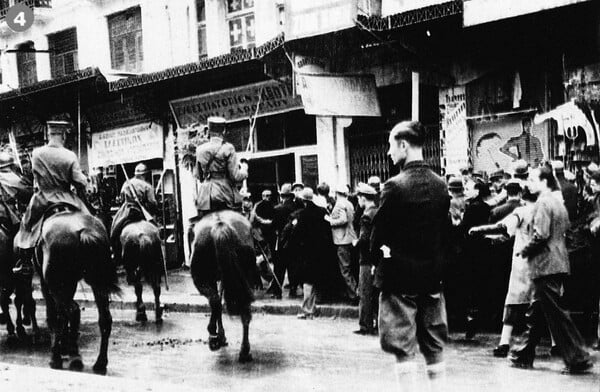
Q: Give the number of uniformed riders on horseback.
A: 4